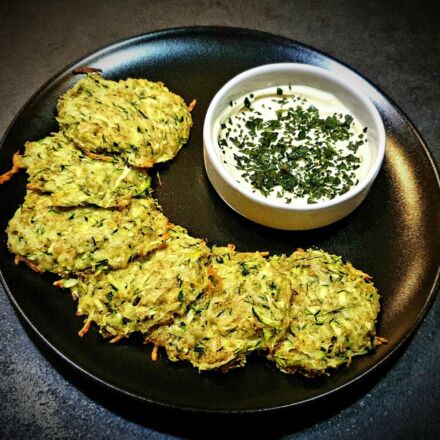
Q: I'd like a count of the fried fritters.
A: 6